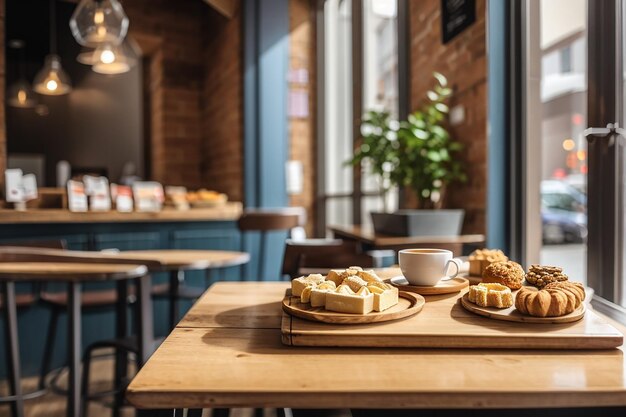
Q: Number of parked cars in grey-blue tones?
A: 1